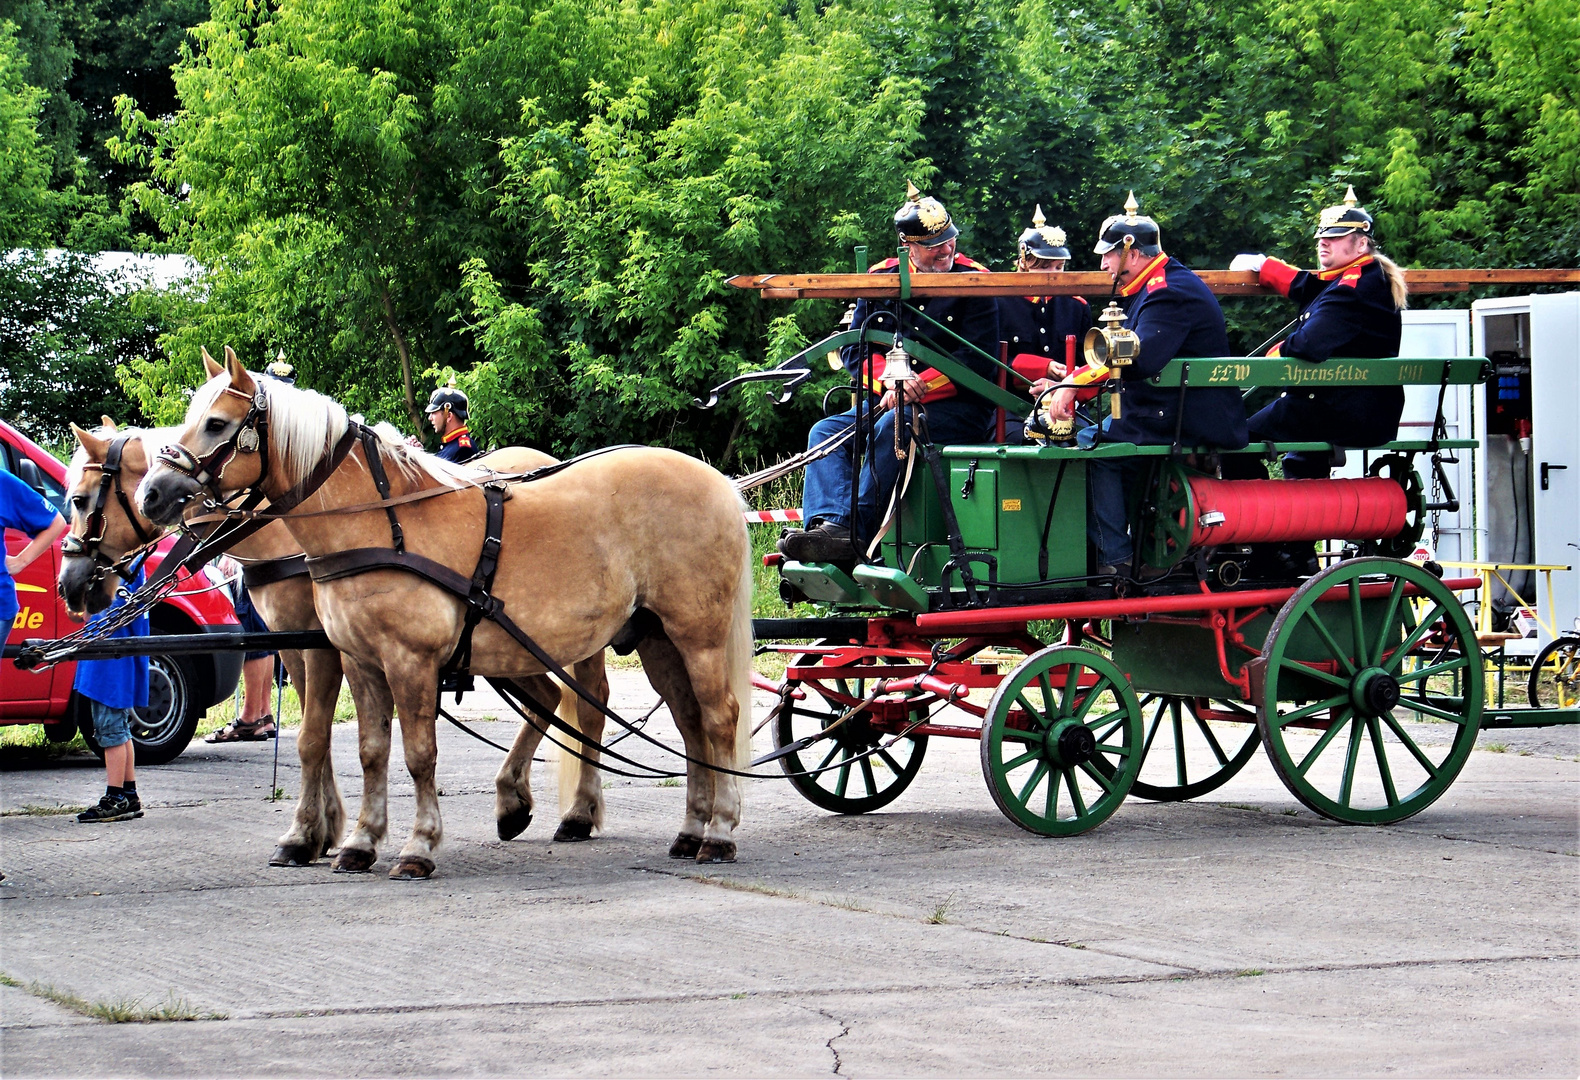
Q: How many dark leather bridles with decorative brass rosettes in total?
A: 2